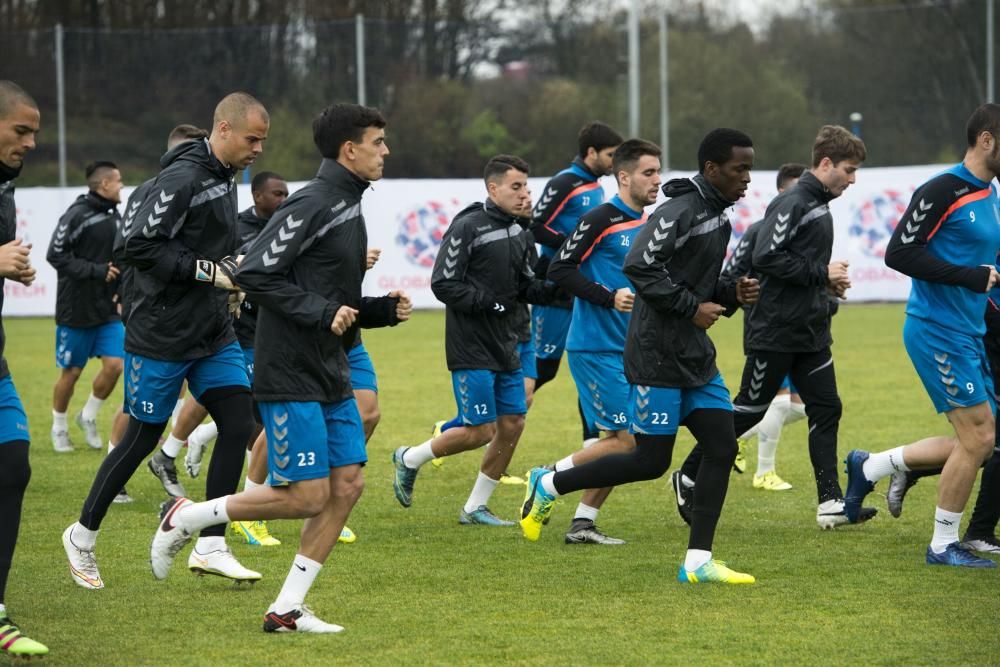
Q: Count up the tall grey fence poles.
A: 5